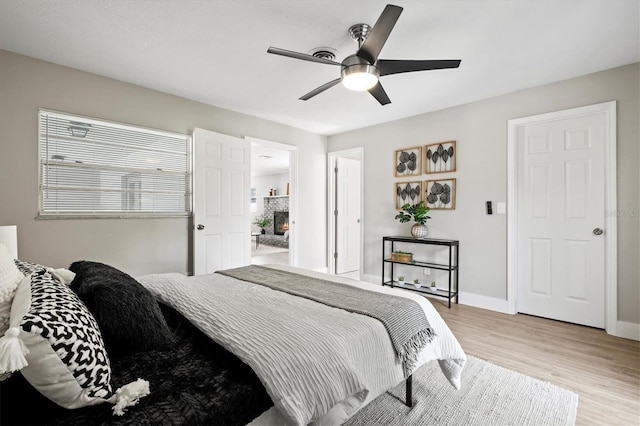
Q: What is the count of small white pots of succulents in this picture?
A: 3